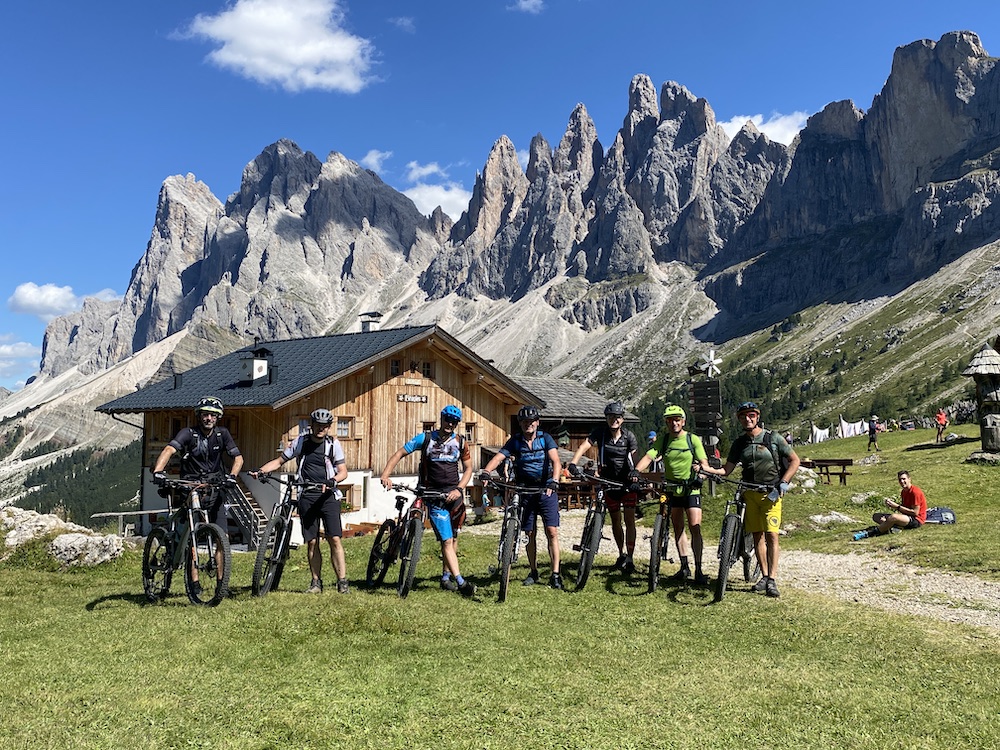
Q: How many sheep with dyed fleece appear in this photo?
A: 0